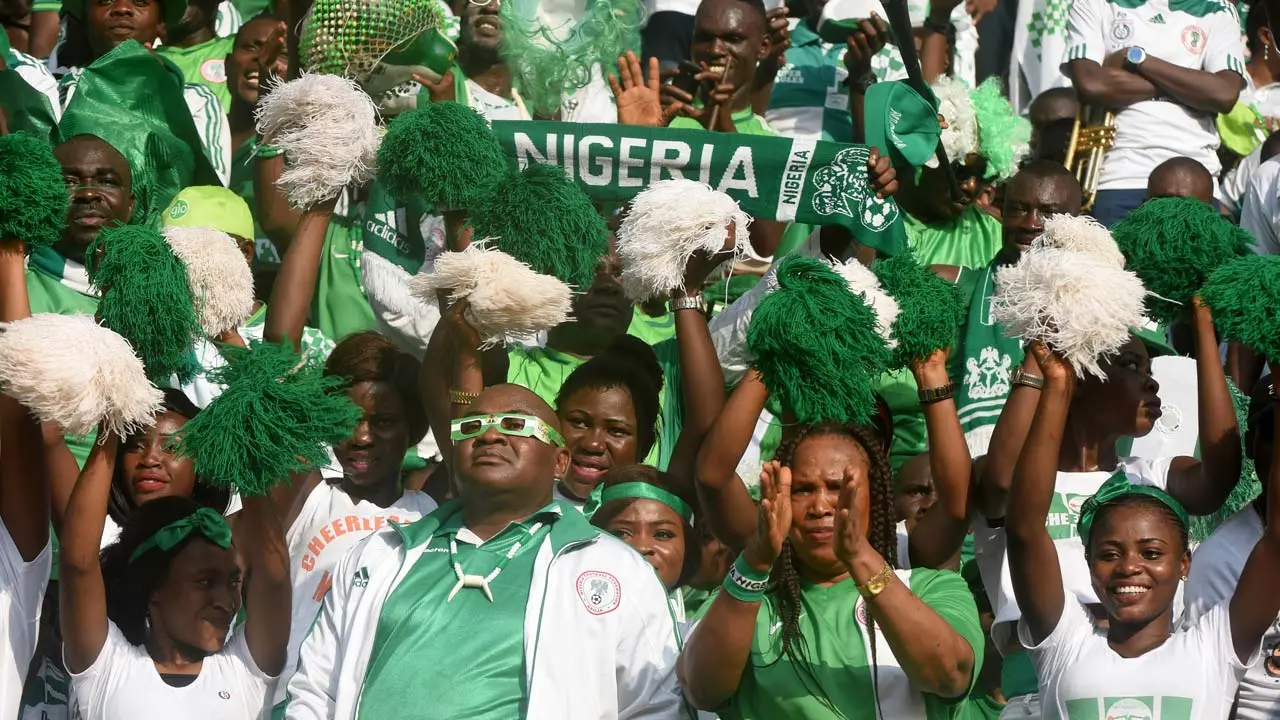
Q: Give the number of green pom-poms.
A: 9